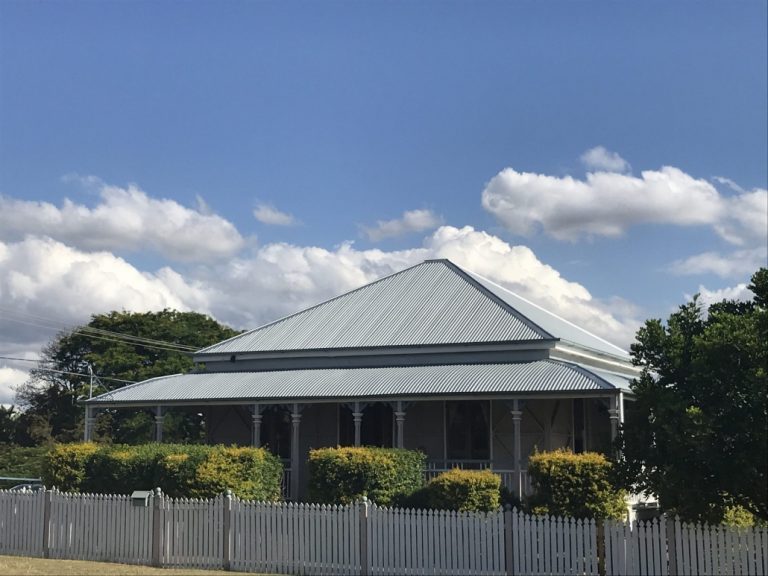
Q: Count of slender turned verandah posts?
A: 8